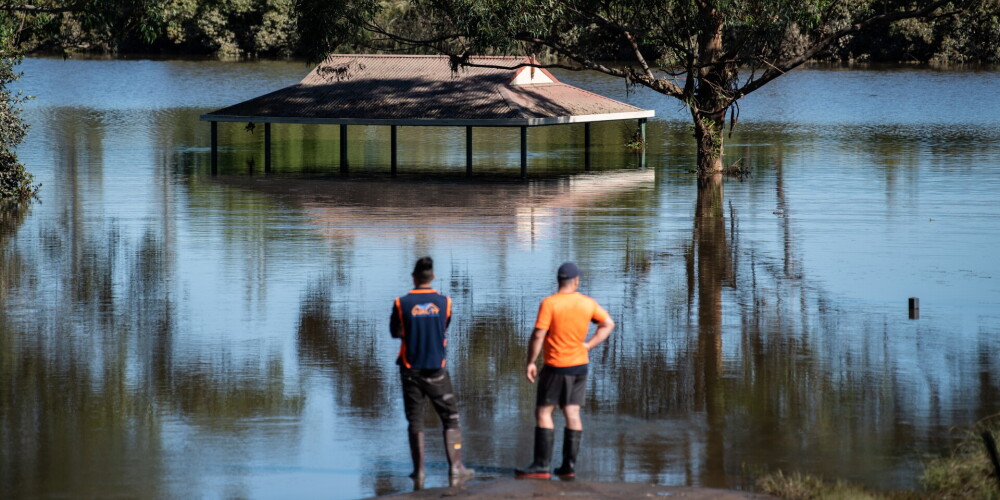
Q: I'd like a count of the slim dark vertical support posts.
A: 8